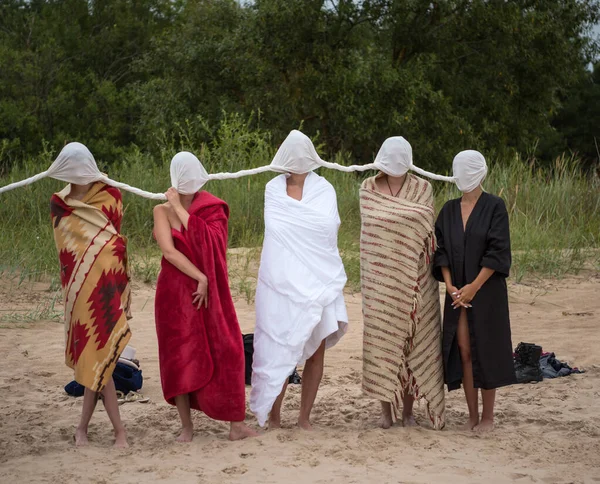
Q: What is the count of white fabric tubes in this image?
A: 5